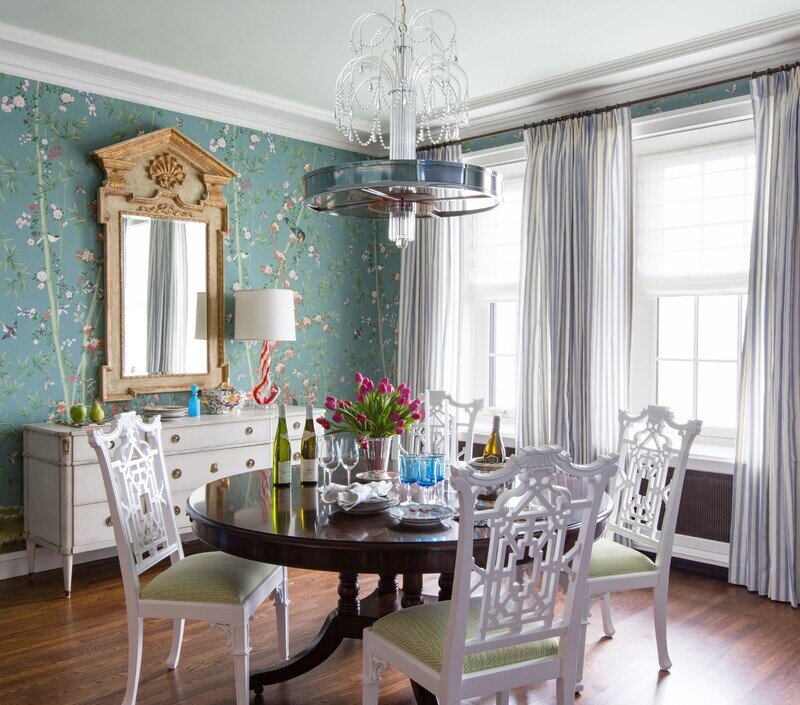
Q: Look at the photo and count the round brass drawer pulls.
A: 9